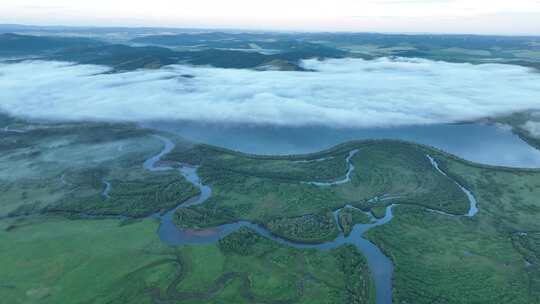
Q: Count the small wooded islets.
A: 1